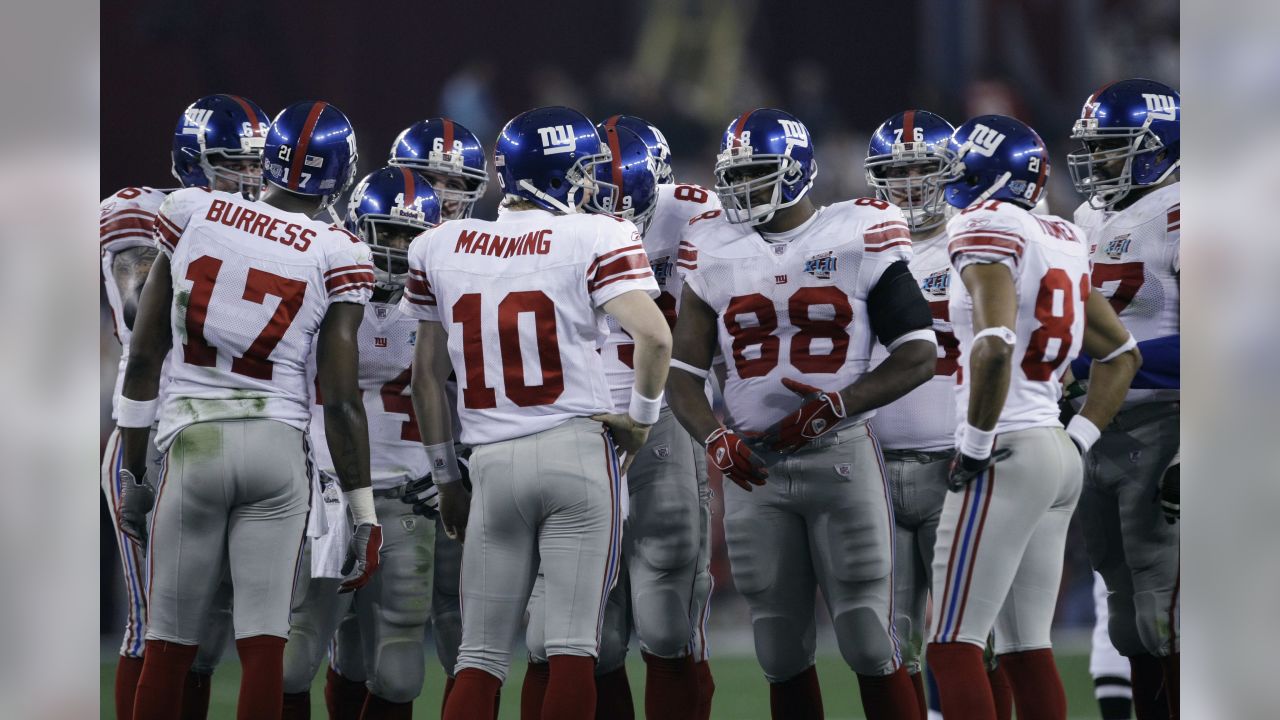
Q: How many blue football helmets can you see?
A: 11